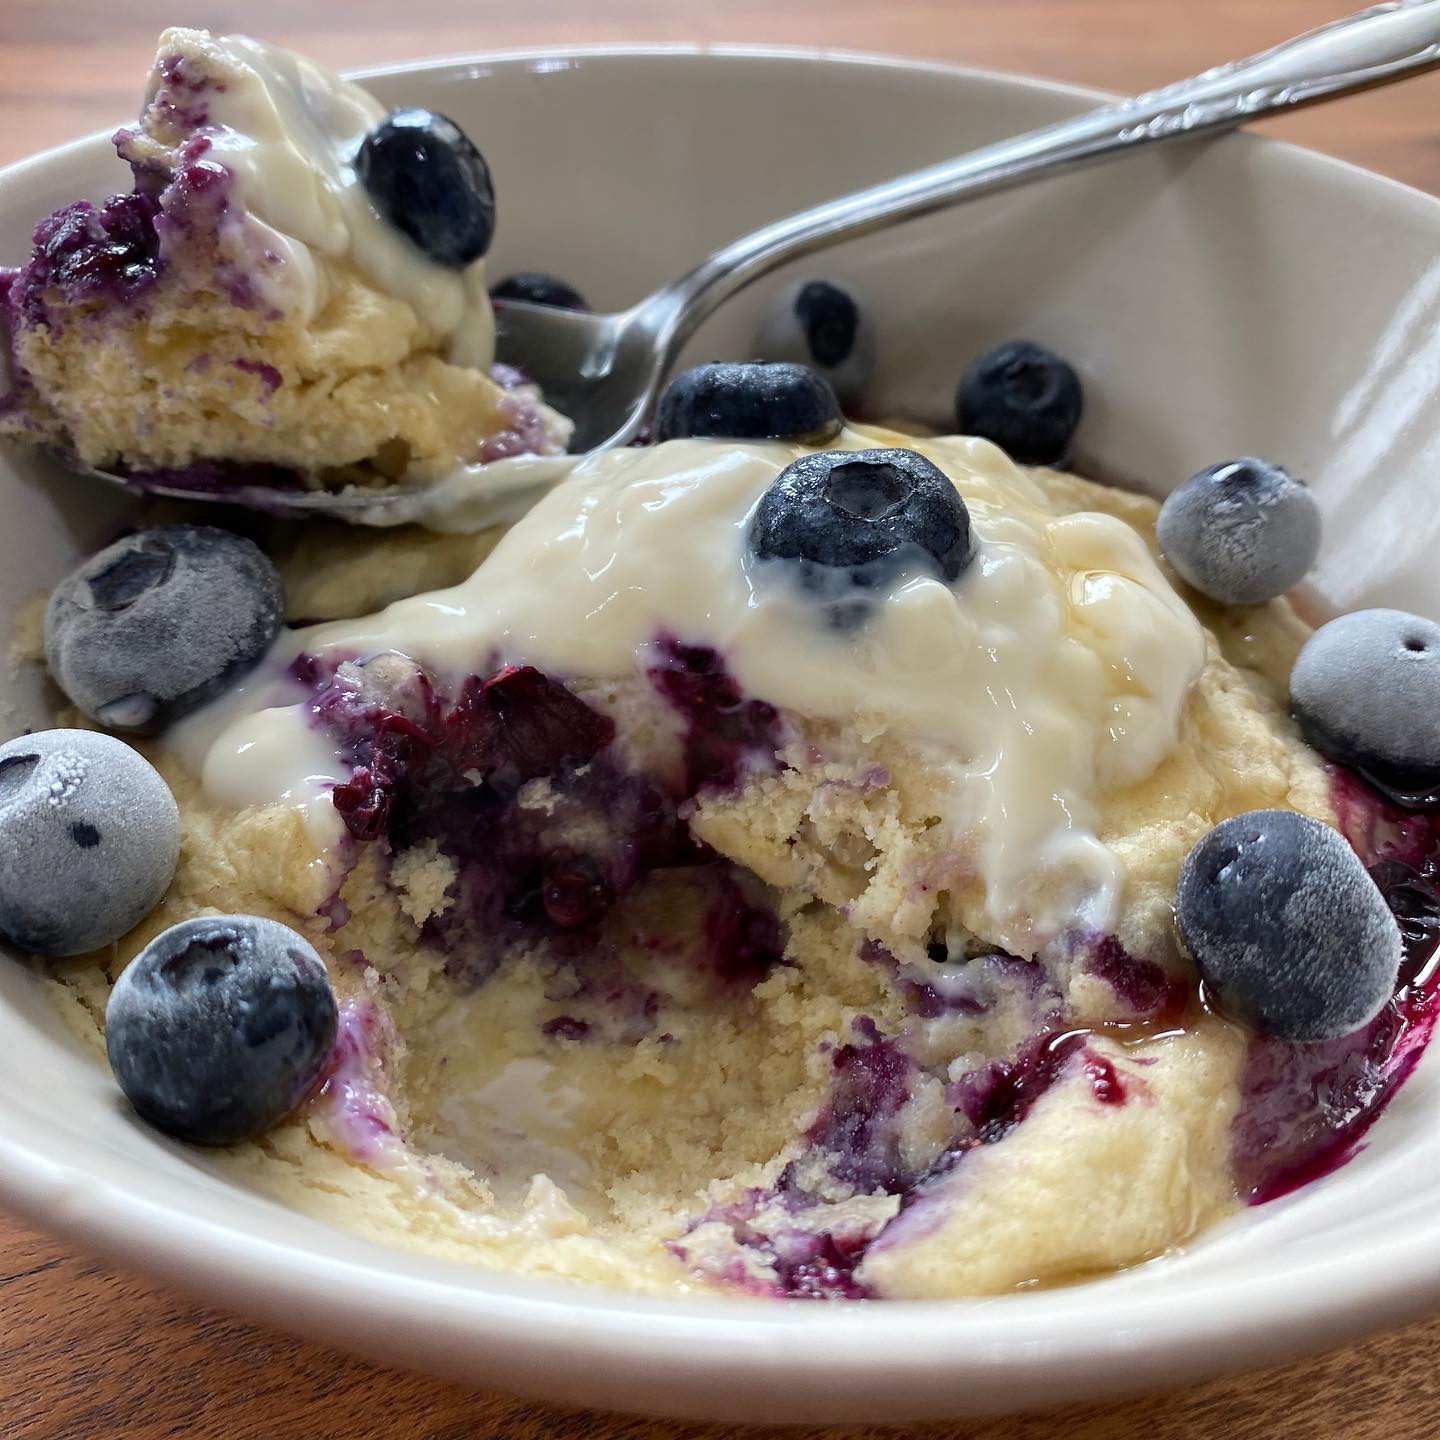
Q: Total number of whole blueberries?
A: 12